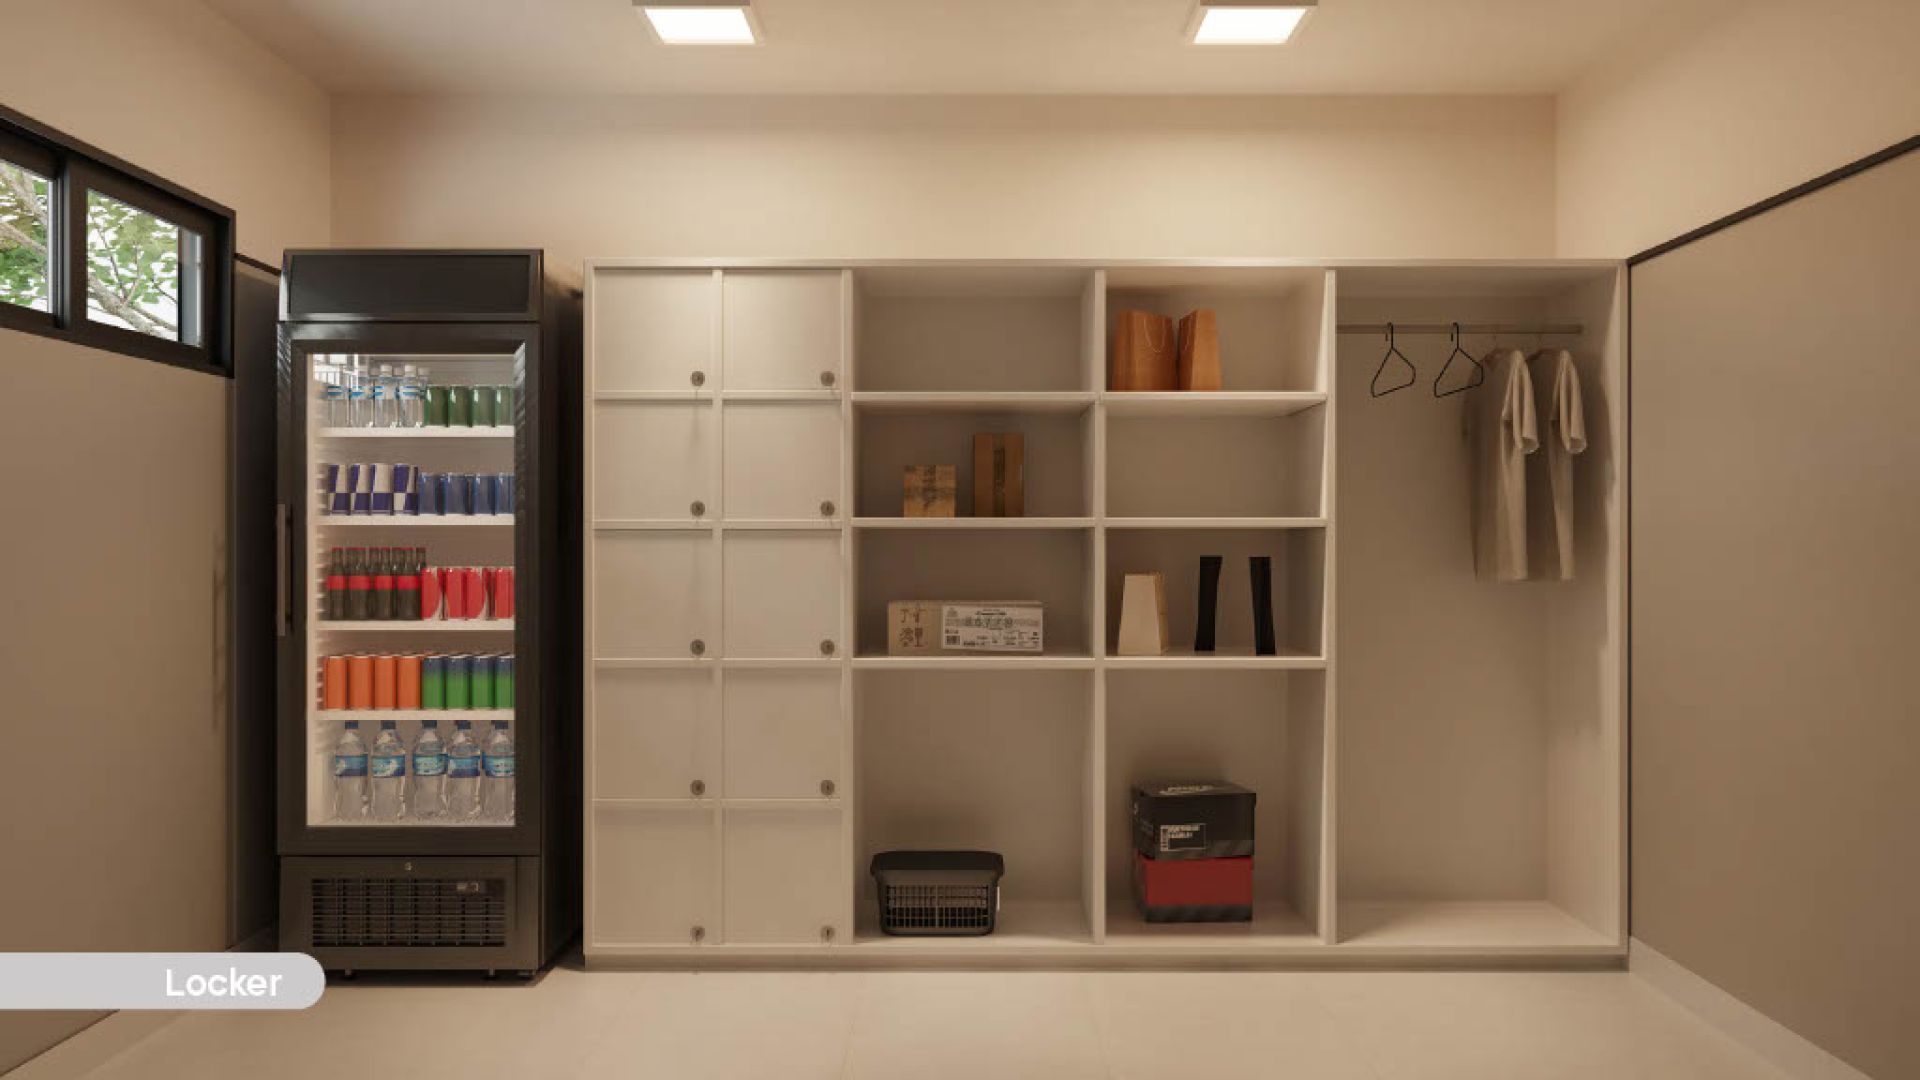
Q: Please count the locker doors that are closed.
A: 10